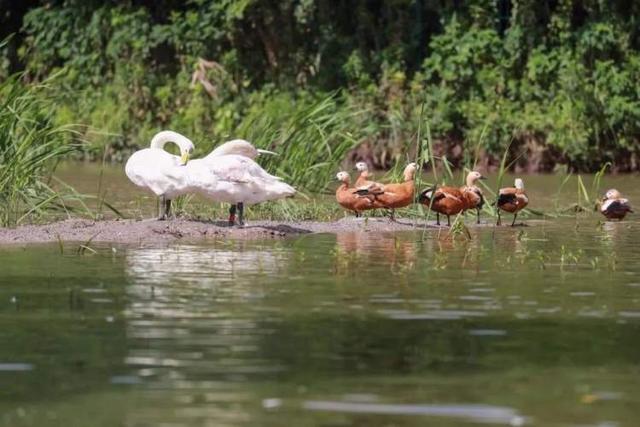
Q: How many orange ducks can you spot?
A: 6